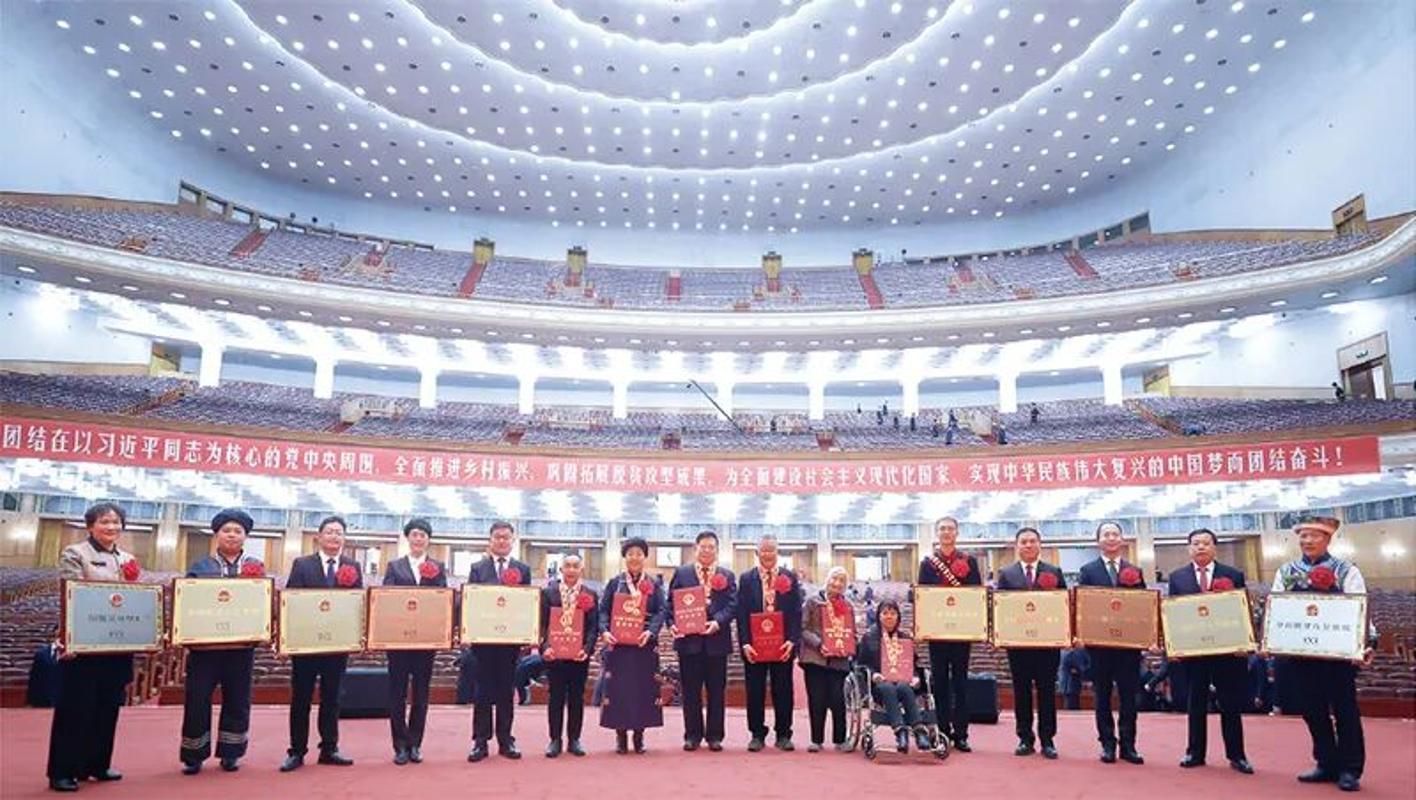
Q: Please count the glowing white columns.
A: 10